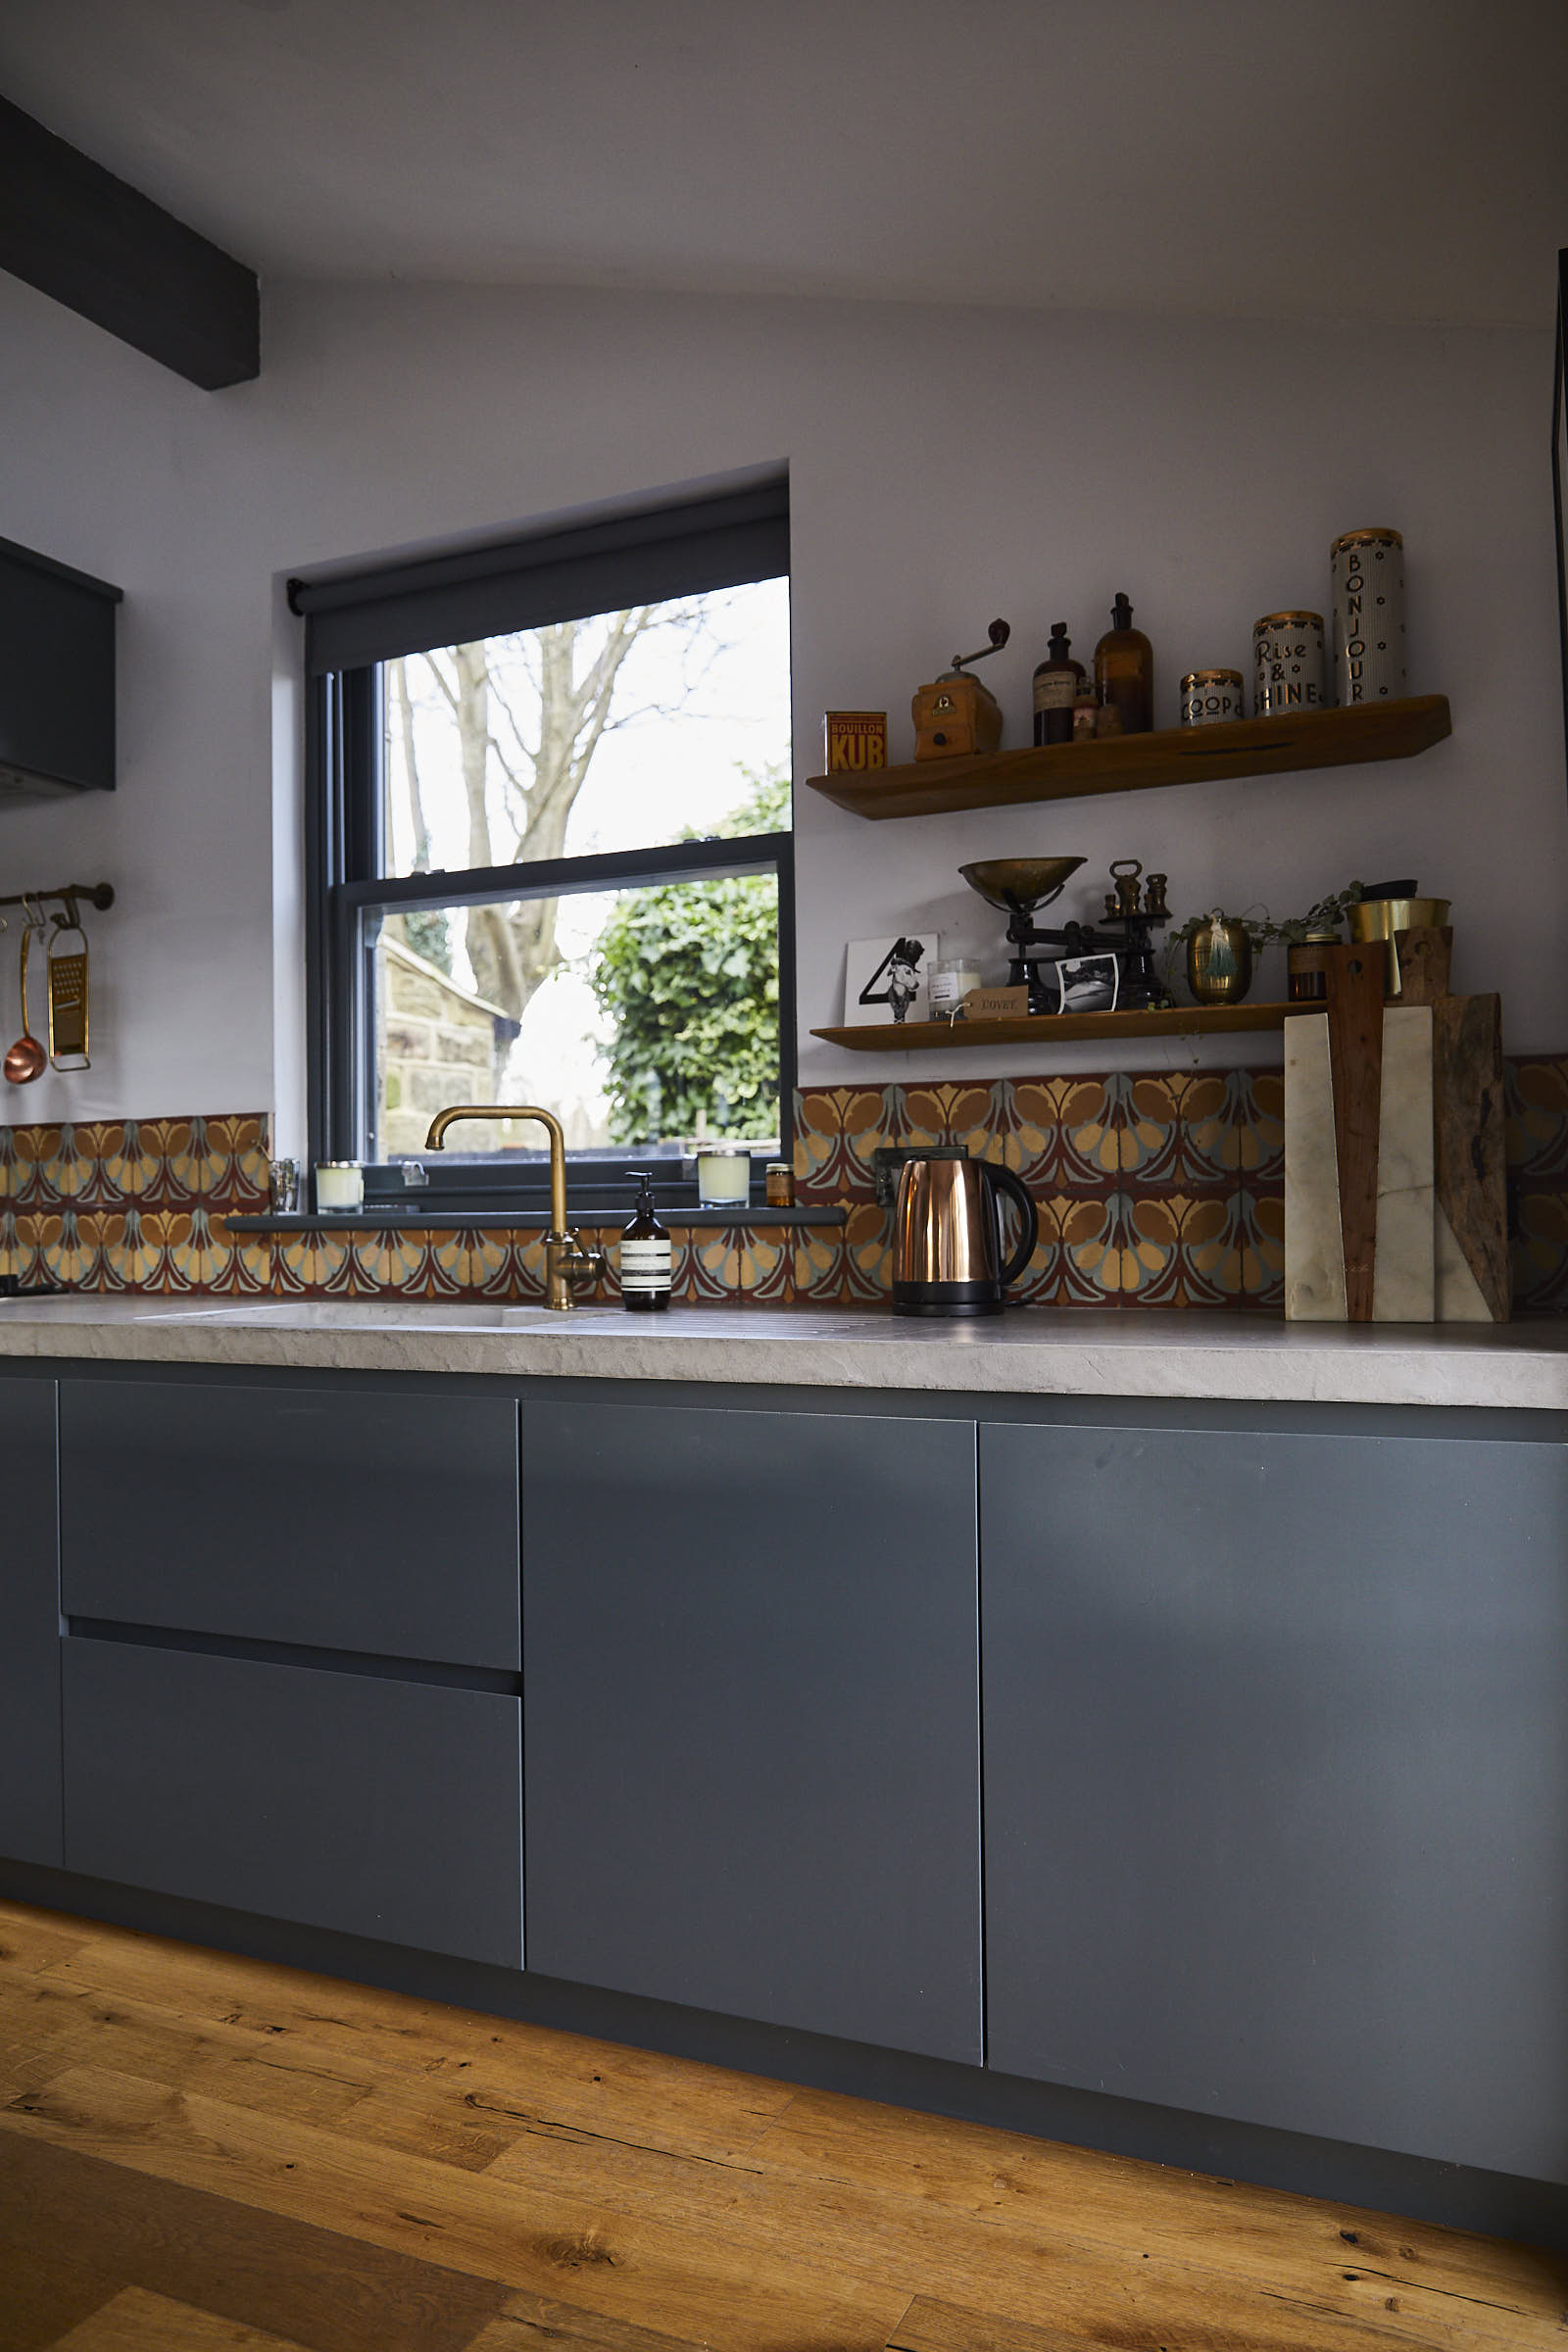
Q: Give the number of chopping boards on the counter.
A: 2